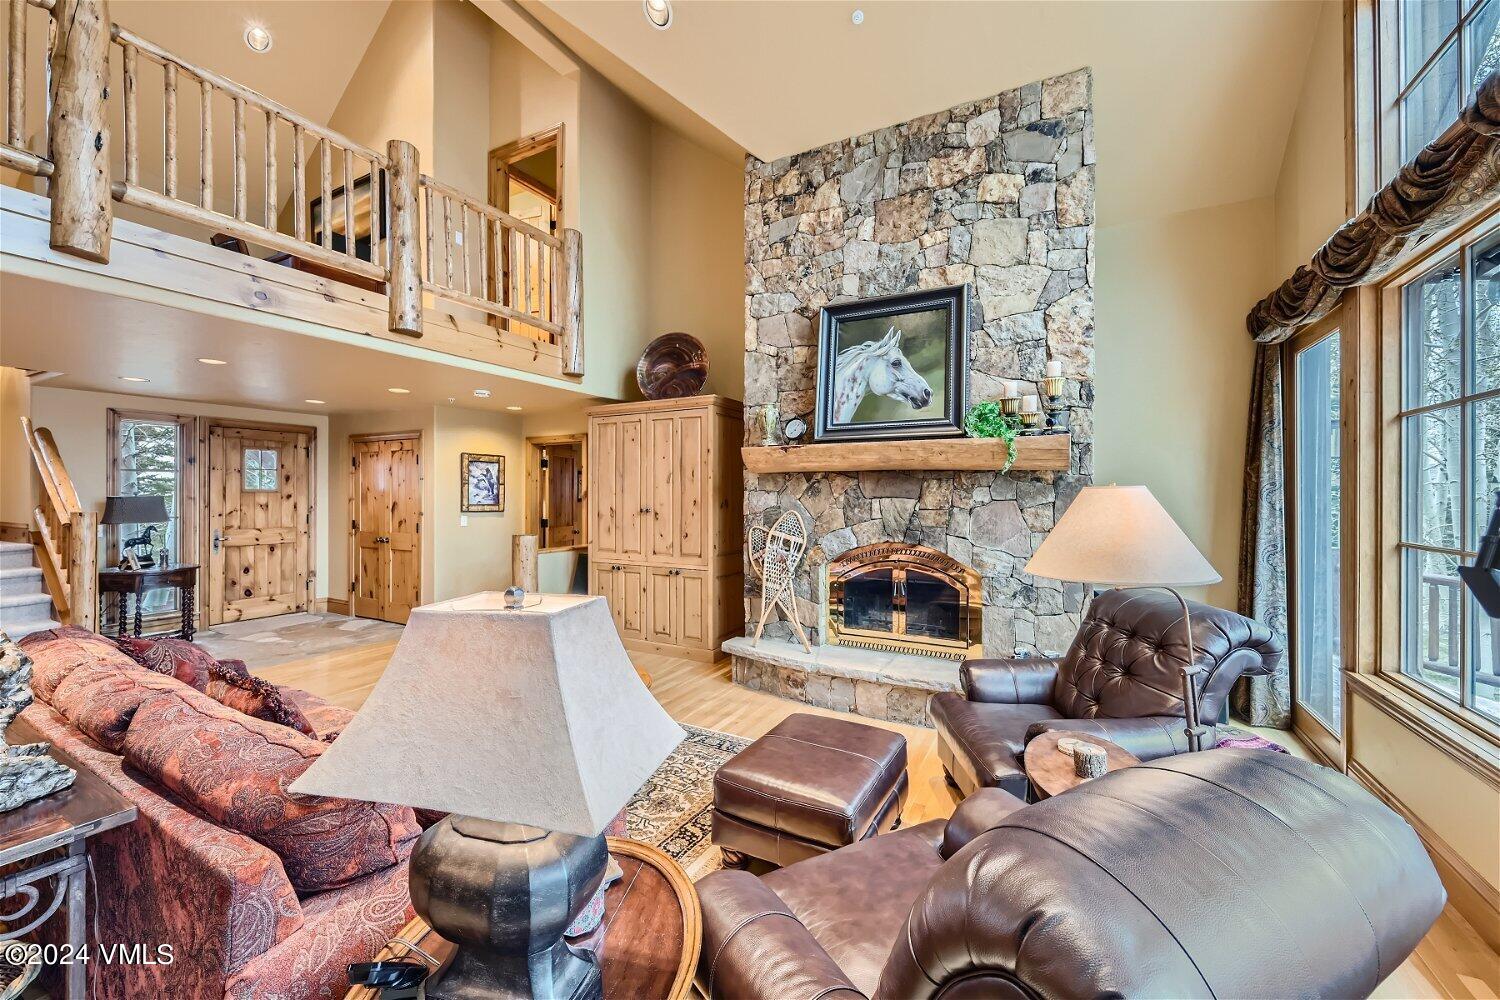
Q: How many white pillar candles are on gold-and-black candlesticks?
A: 3